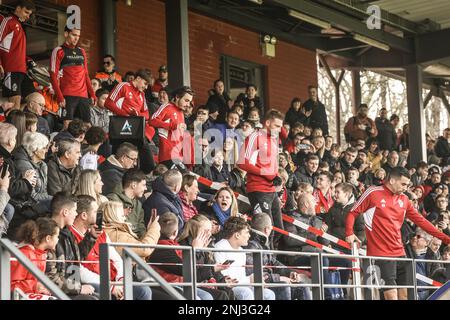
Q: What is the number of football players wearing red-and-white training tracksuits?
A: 6